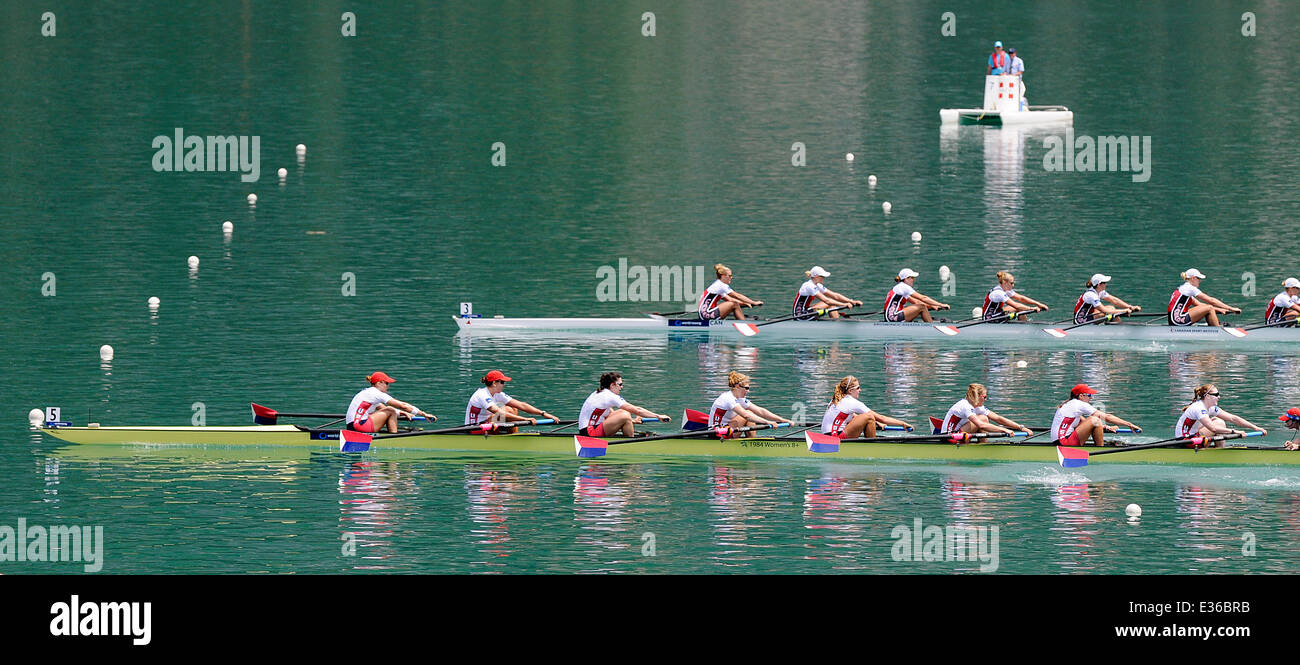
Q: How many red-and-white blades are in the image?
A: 4